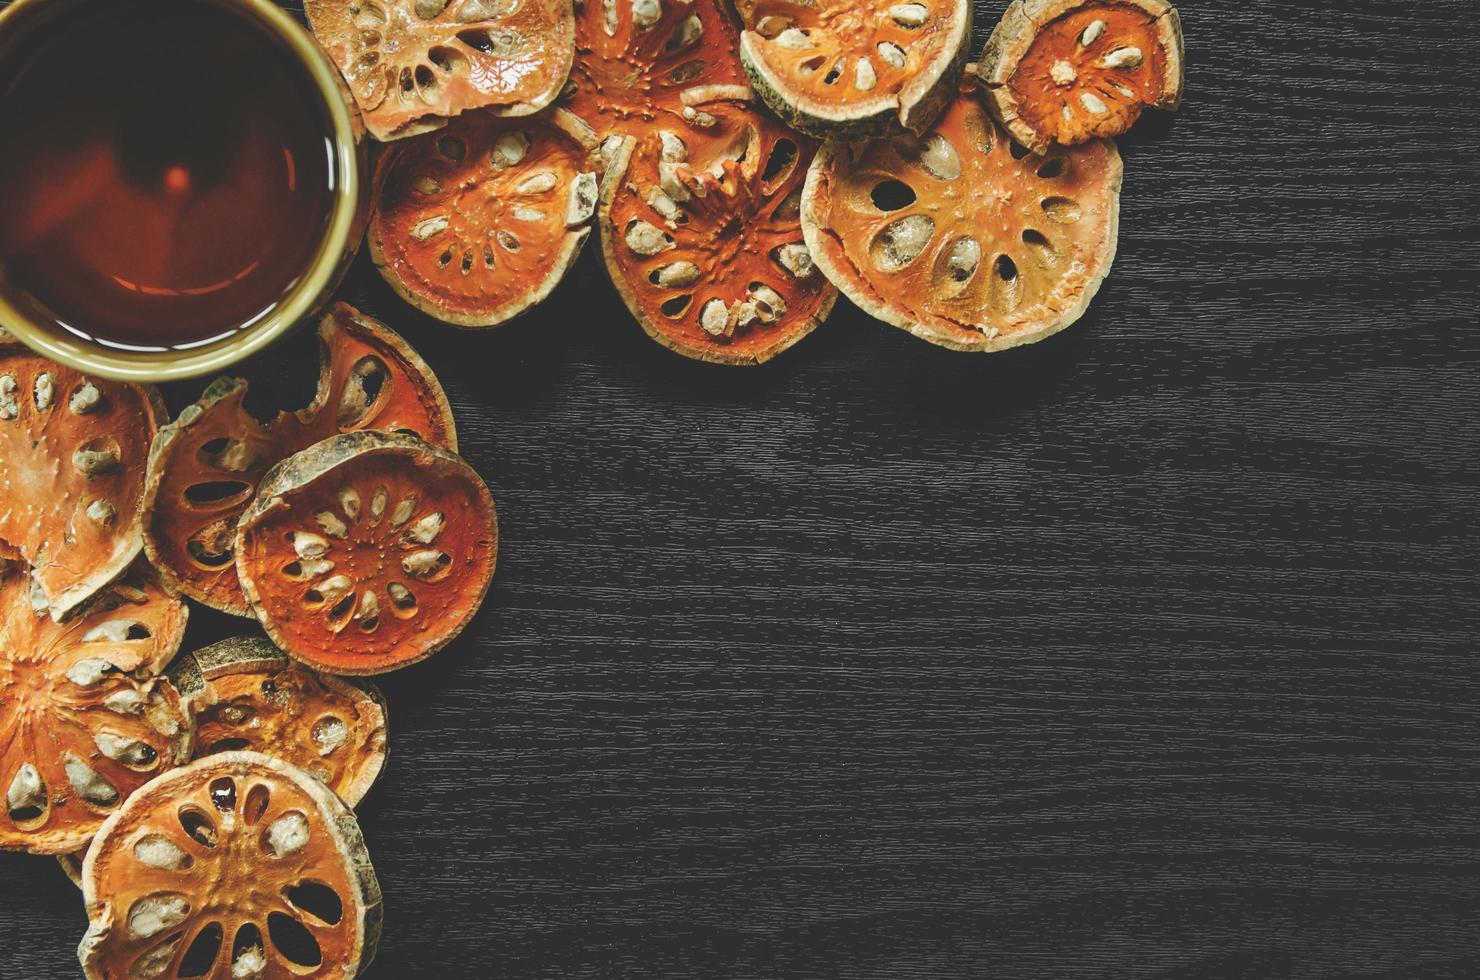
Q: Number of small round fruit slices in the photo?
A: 13